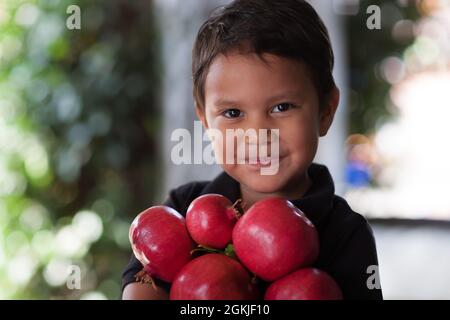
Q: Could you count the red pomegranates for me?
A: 5